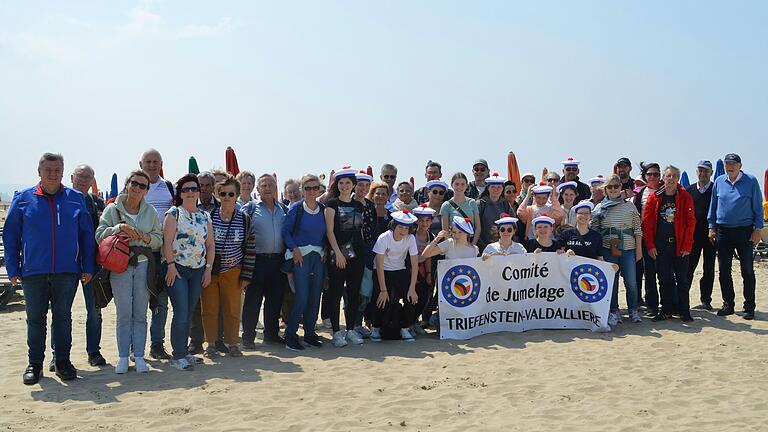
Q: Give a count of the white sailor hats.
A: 14